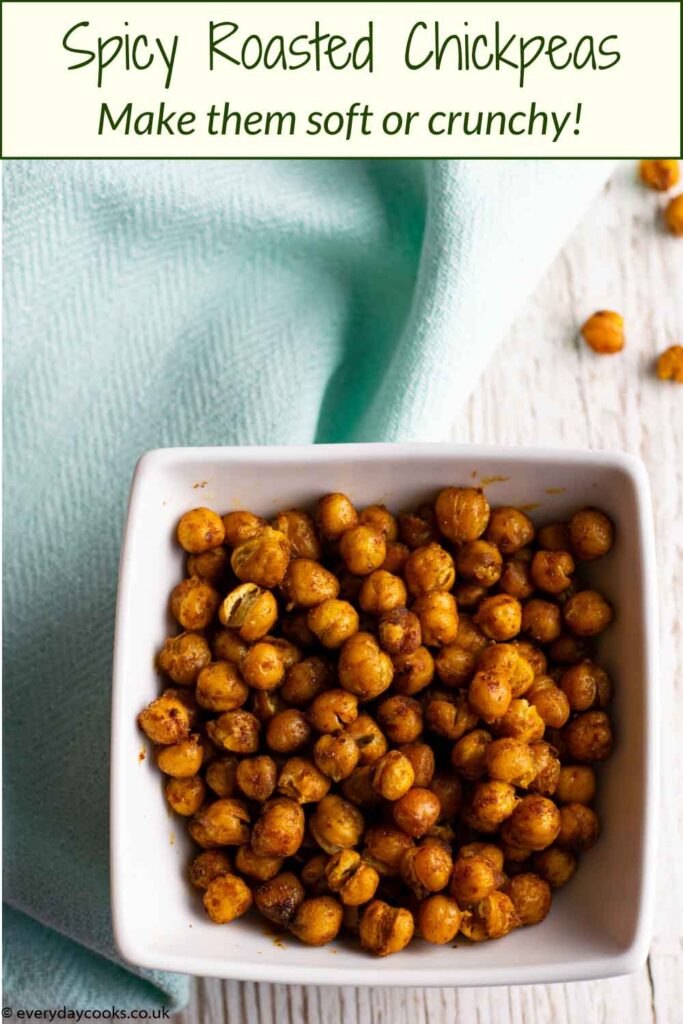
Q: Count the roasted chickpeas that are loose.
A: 4